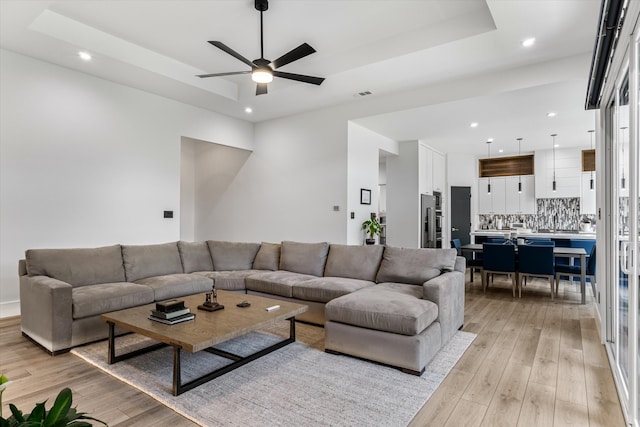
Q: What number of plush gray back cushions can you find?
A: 8